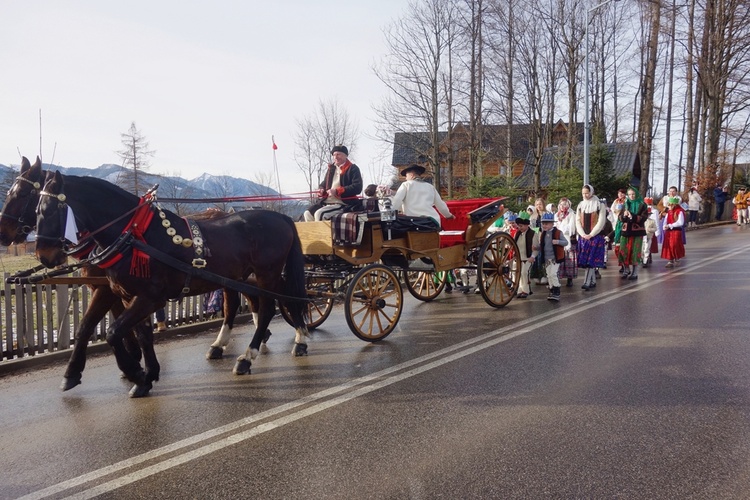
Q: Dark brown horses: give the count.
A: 2